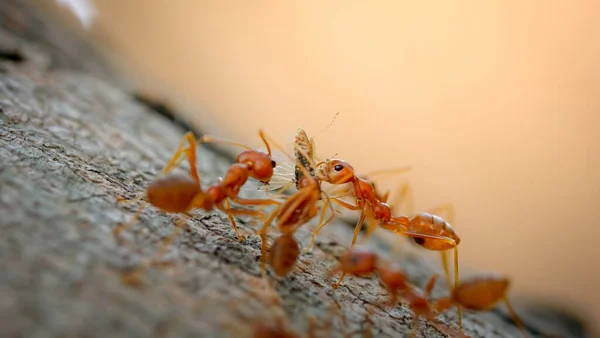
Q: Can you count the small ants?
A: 4